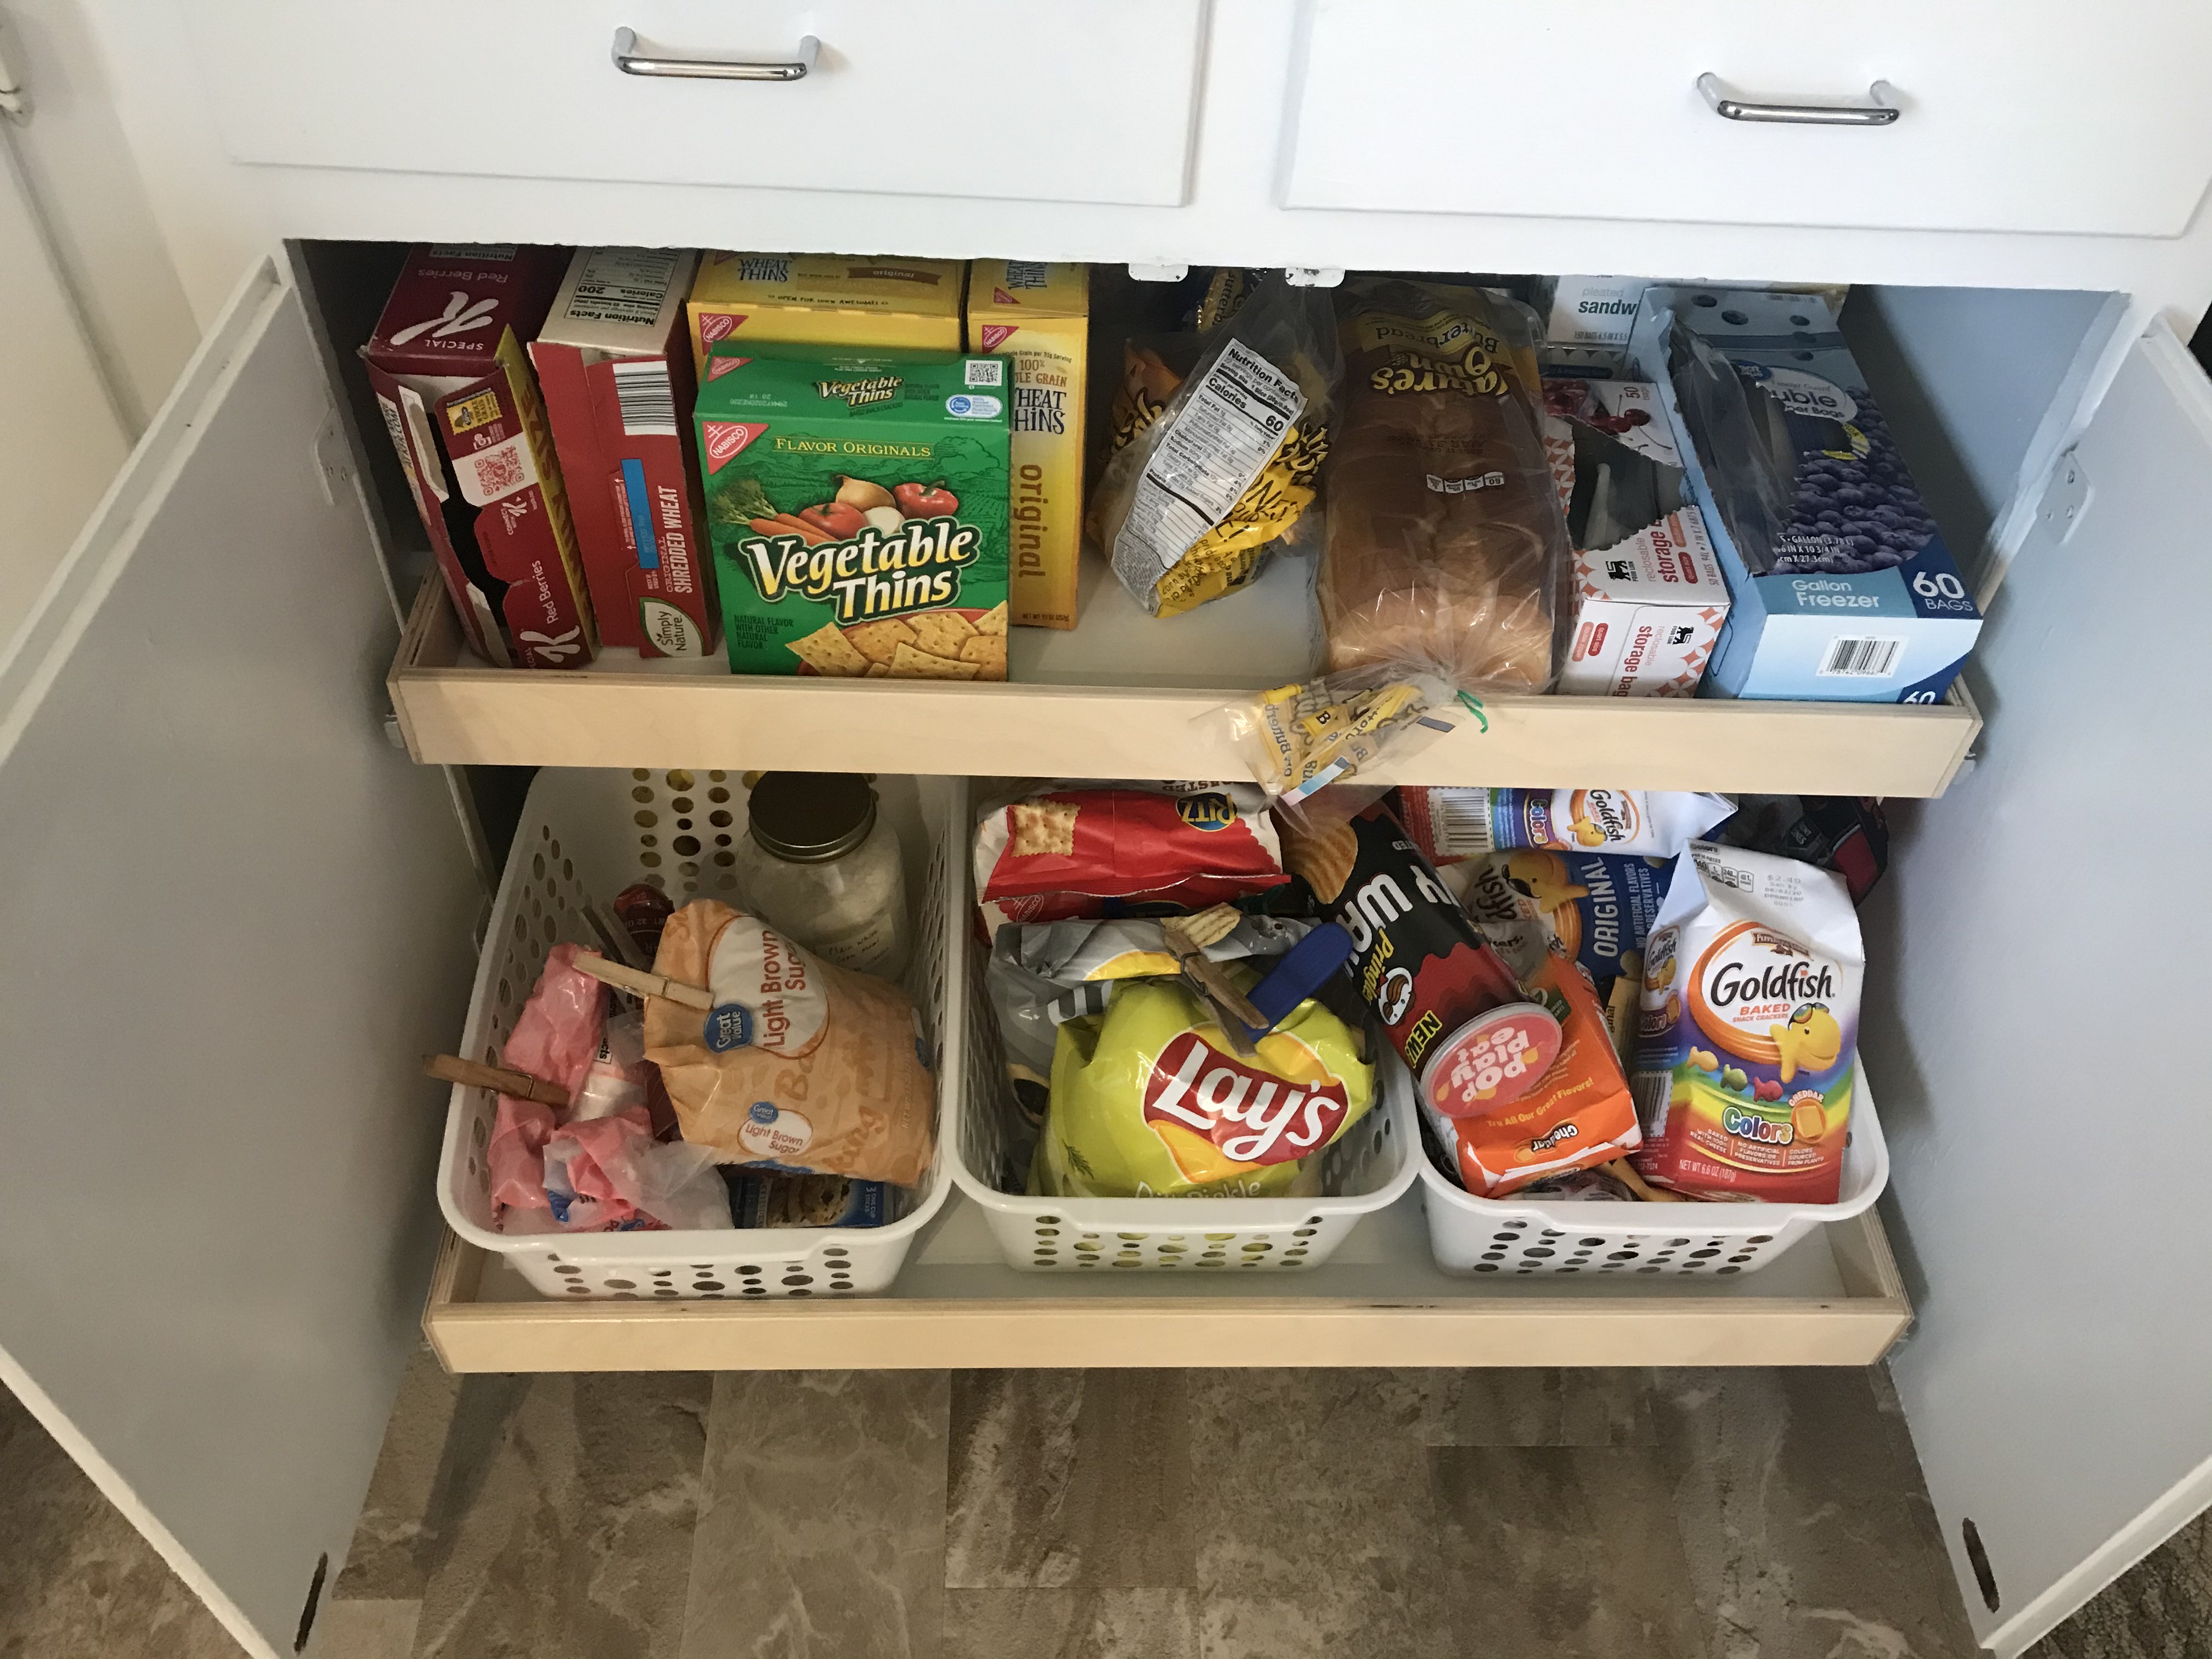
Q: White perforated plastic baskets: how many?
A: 3